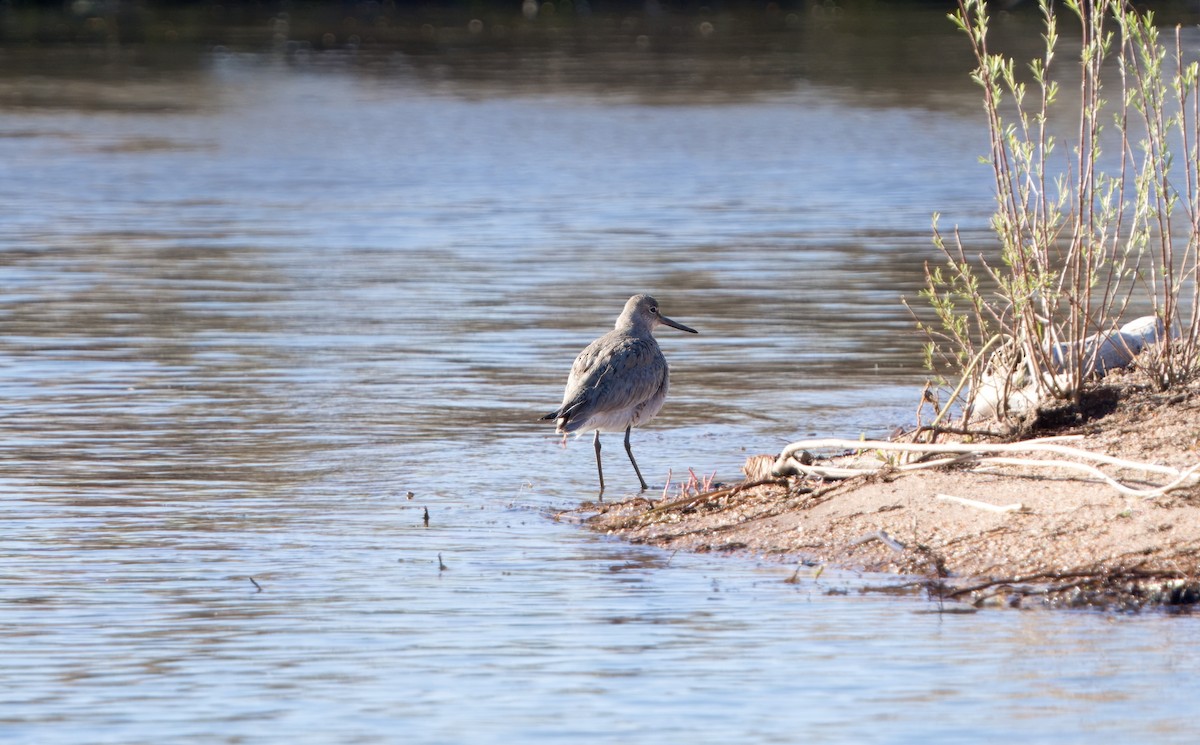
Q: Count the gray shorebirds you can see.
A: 1